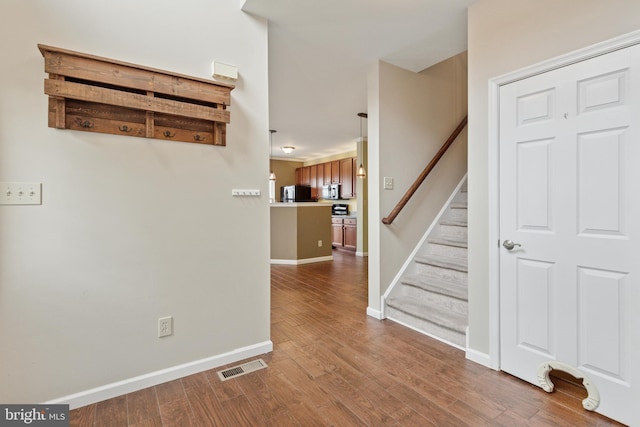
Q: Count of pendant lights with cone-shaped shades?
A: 2